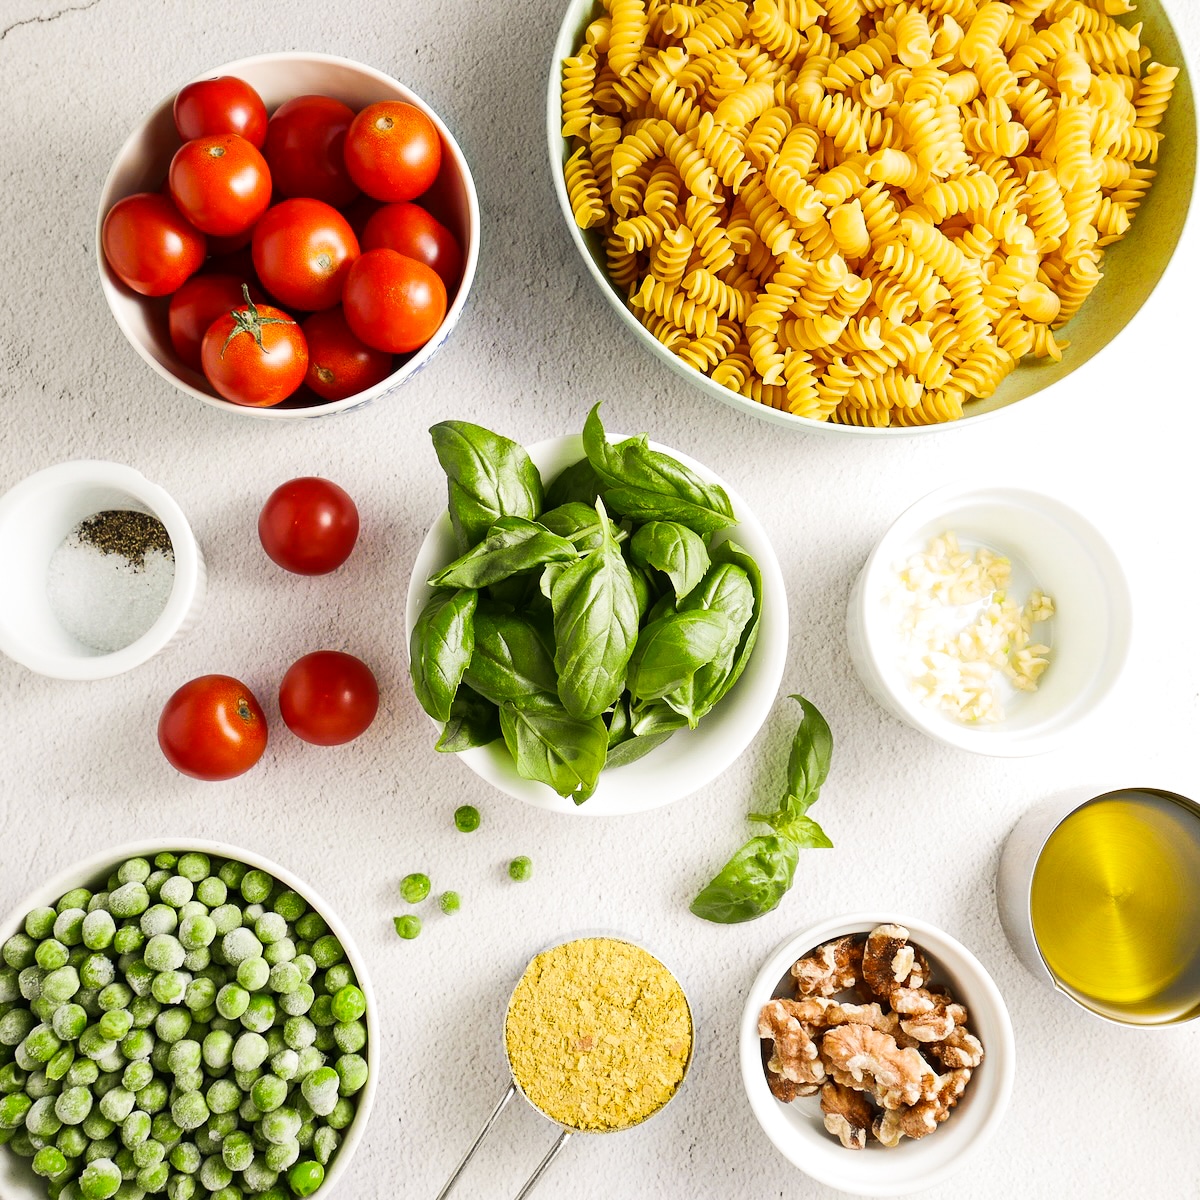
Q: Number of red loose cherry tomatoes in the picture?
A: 3